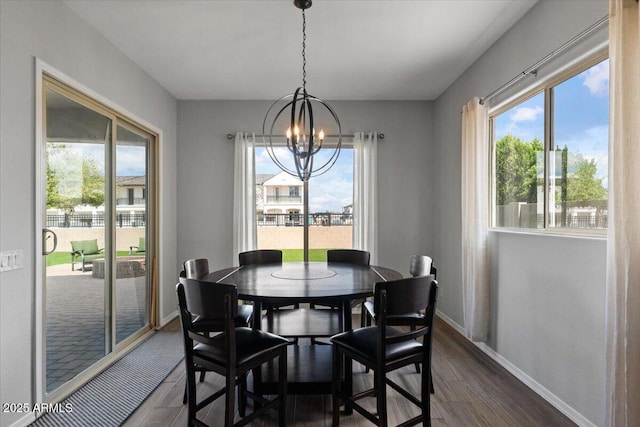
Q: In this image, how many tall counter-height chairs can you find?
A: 6